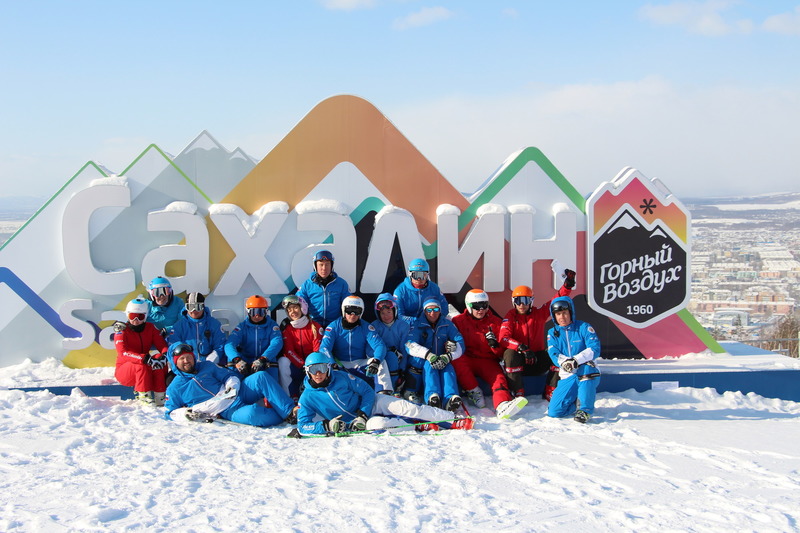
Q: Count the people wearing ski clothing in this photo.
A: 15